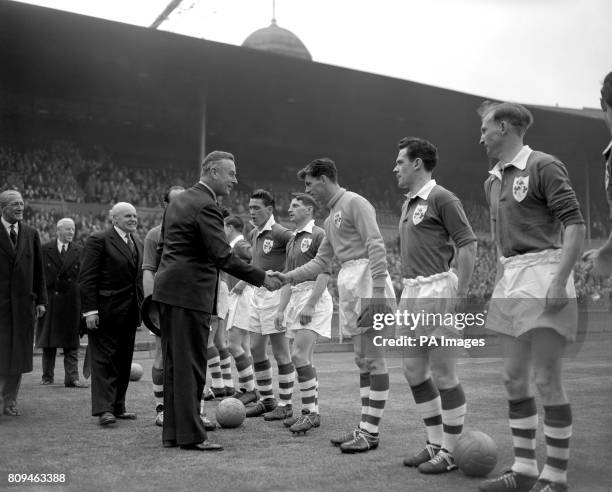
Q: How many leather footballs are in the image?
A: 3